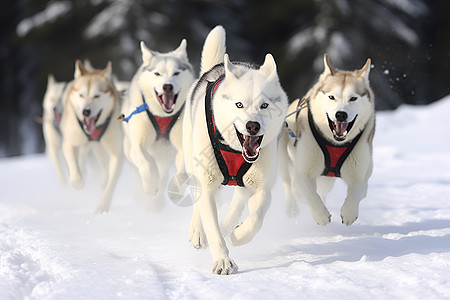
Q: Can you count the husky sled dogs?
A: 5